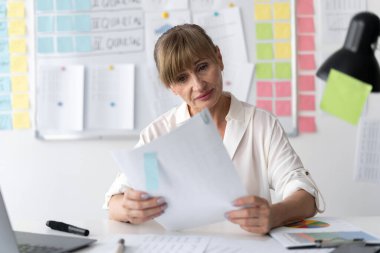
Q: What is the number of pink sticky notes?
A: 11